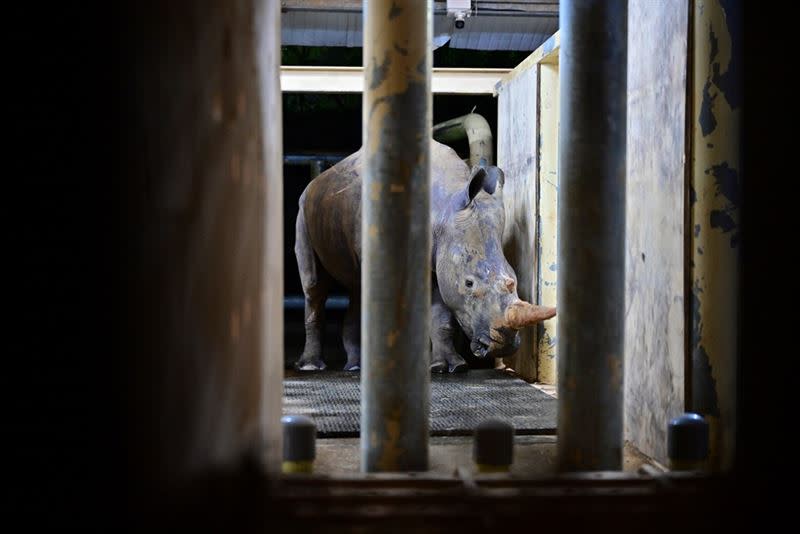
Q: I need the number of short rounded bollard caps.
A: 3